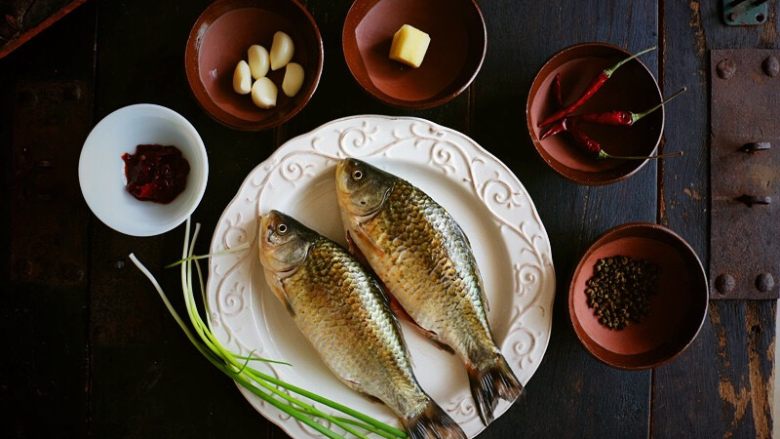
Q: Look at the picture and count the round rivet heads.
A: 4